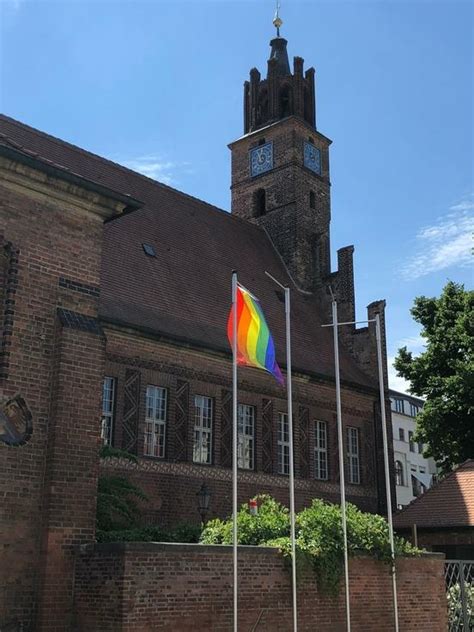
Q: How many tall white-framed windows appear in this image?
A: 7